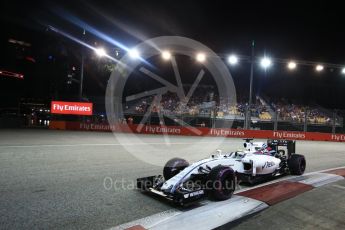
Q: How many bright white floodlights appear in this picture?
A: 9